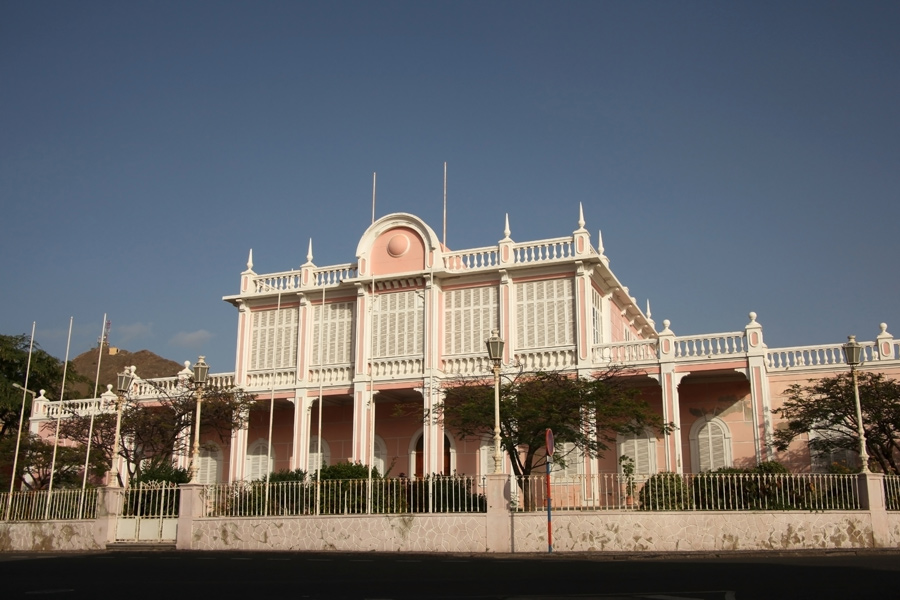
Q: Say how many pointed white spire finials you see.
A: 6